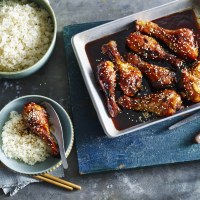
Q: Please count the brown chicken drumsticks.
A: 8